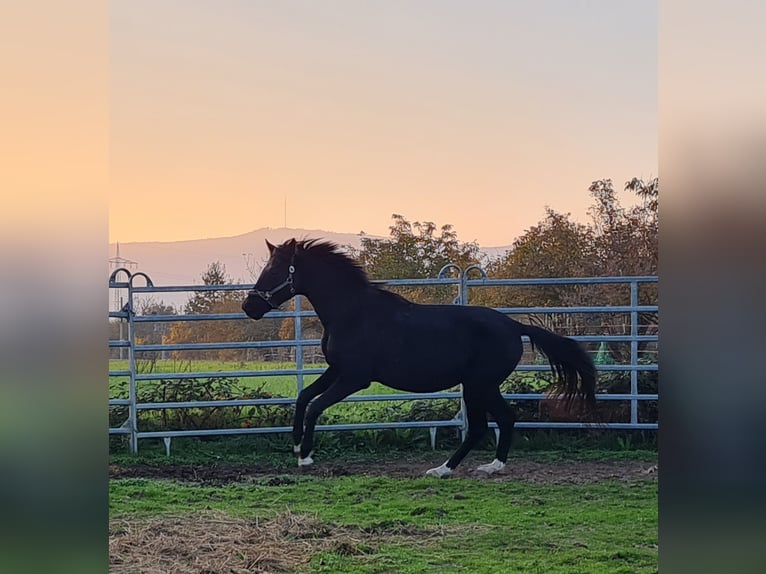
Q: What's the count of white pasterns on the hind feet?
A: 2